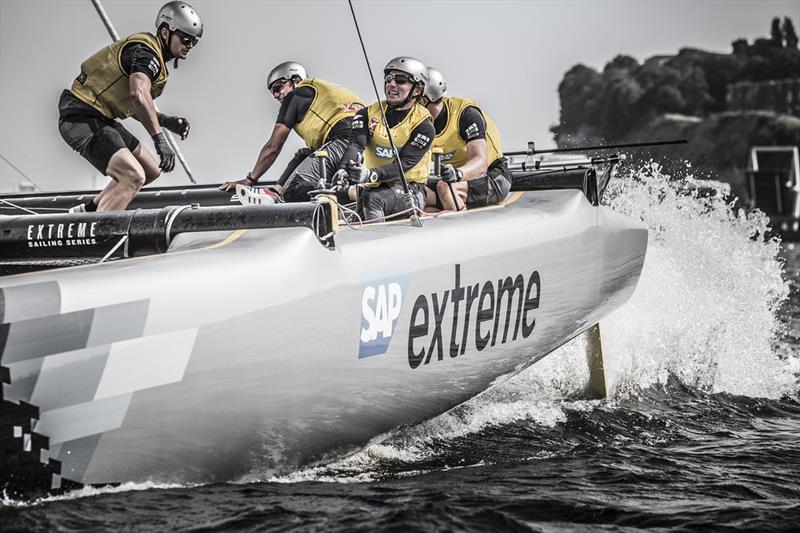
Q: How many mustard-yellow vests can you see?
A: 4